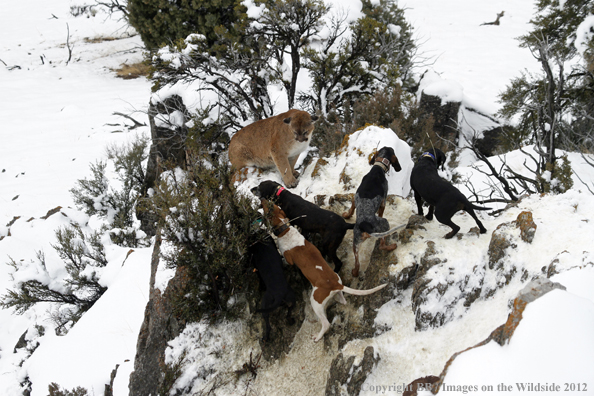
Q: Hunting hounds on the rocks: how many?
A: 5